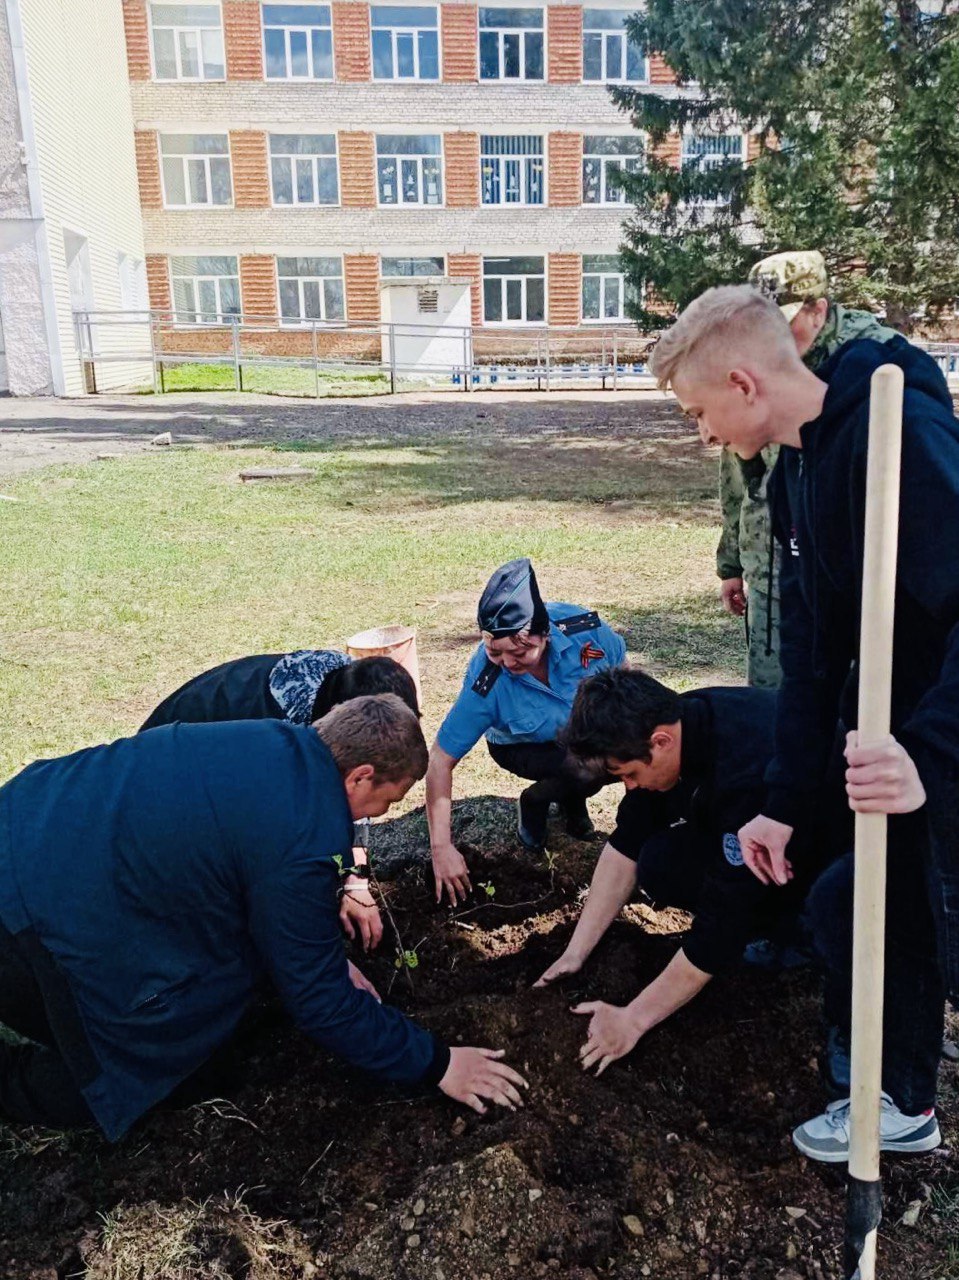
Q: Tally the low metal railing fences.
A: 1